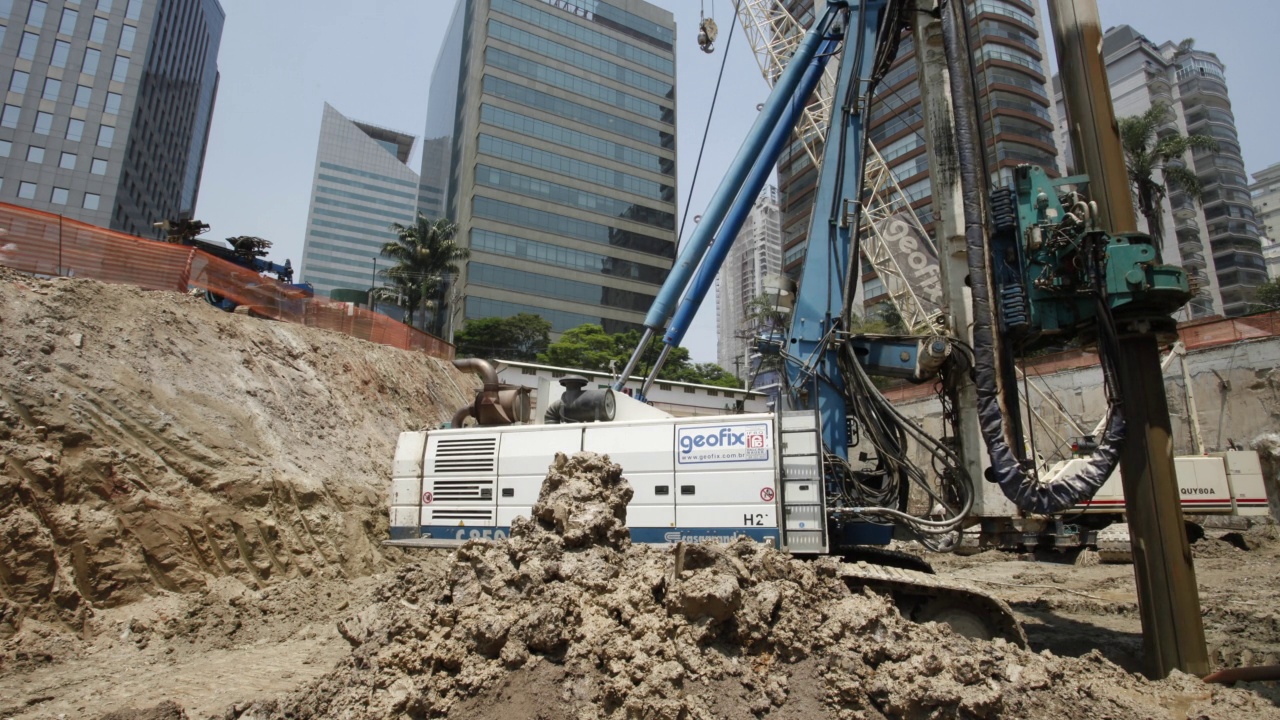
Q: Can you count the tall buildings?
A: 7